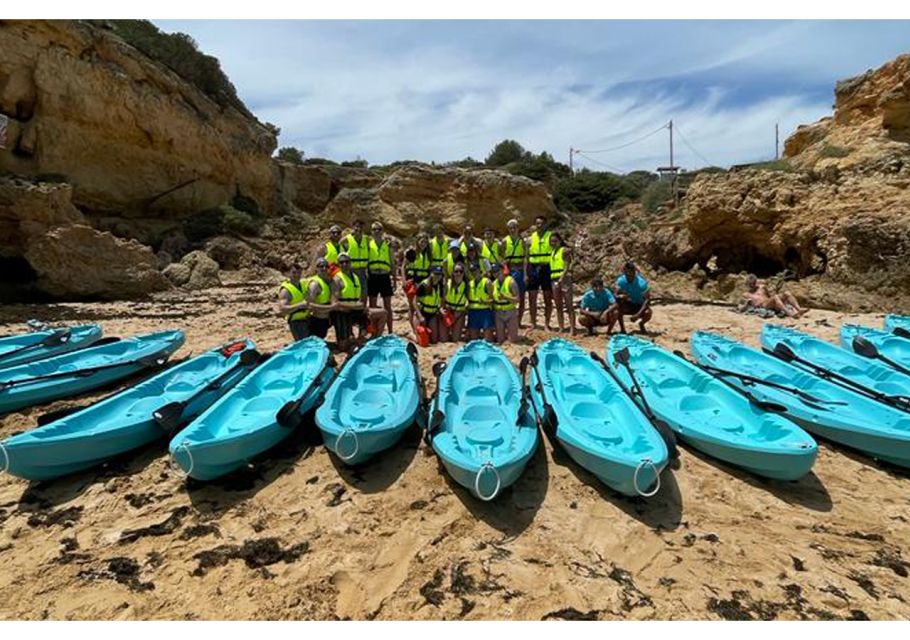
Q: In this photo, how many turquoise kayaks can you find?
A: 12